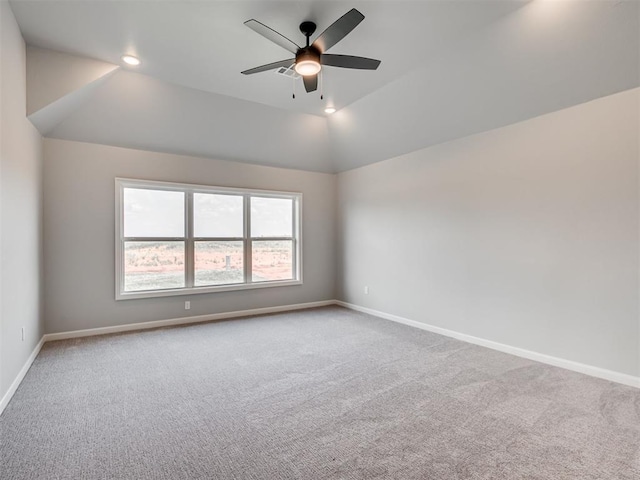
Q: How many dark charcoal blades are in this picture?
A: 5